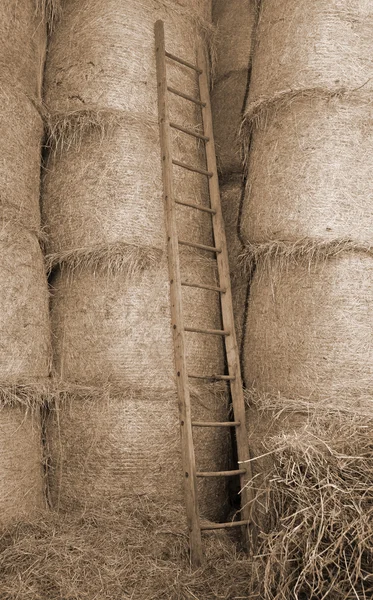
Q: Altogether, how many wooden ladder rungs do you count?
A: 12